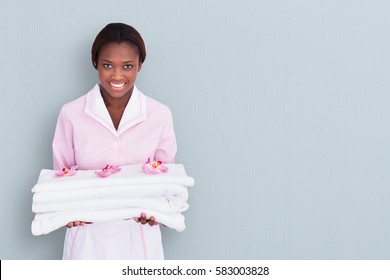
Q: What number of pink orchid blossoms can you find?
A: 3